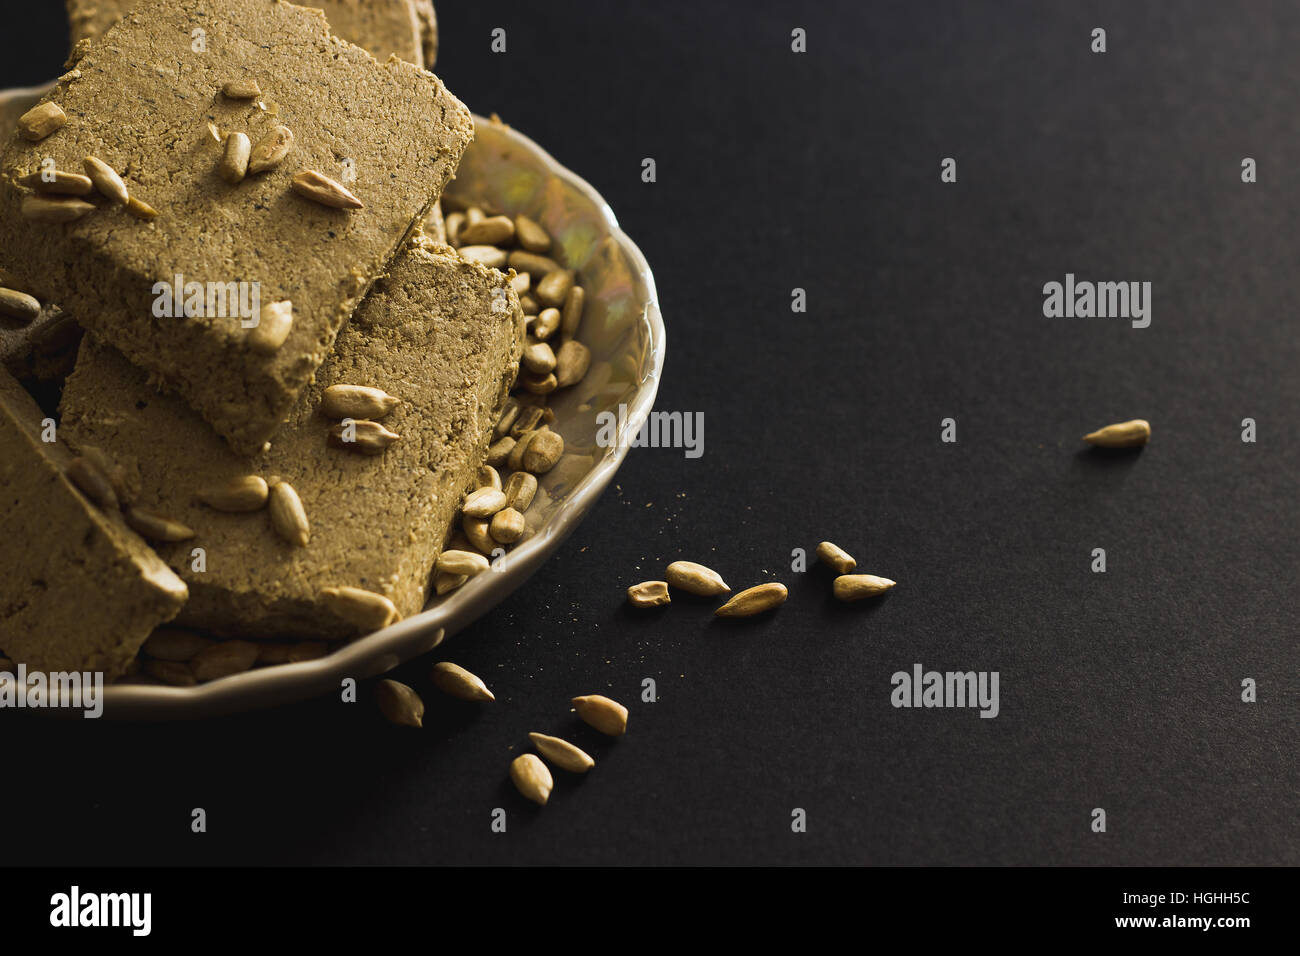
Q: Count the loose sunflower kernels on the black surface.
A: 11